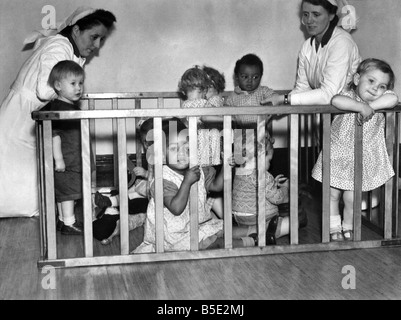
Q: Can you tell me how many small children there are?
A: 8